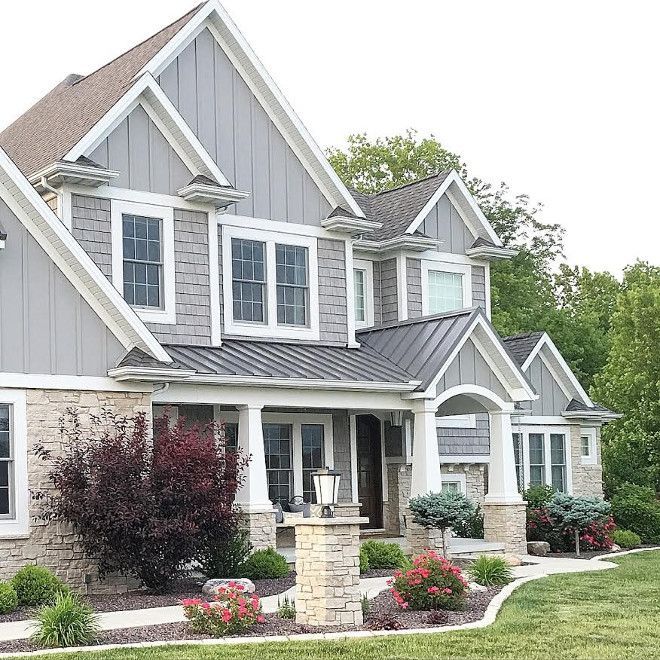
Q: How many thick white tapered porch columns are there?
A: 3